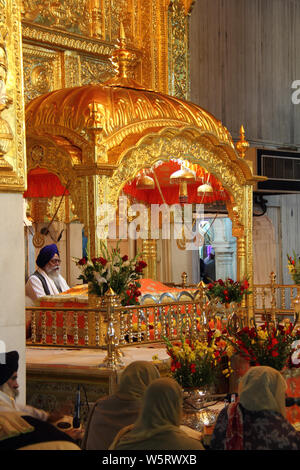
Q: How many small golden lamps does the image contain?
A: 3